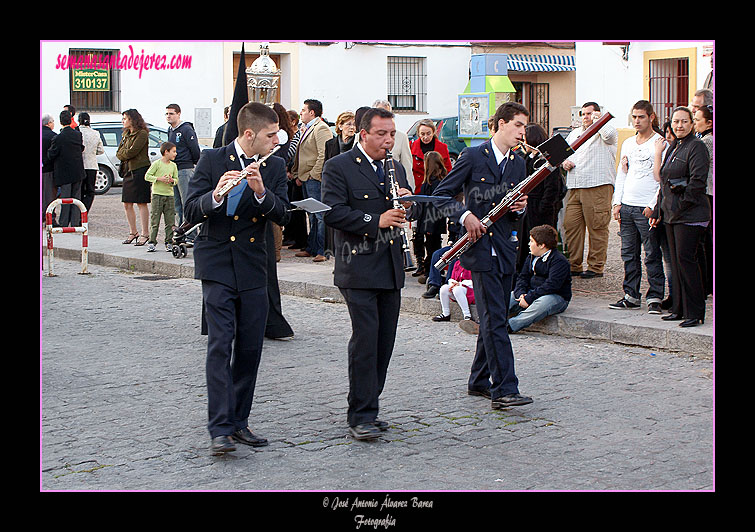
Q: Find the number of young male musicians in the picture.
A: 2